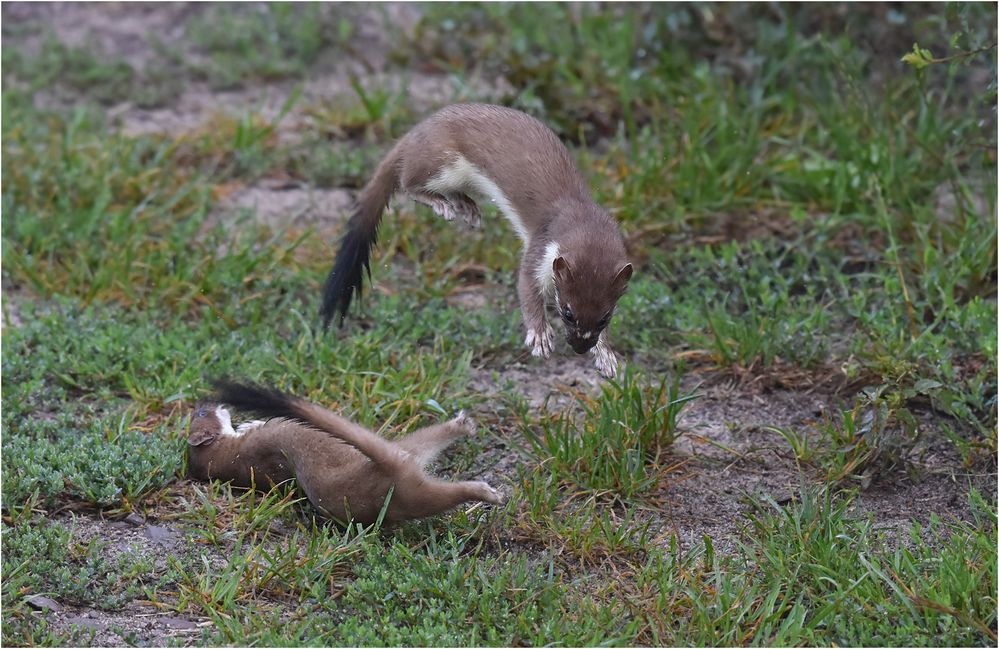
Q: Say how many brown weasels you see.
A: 2